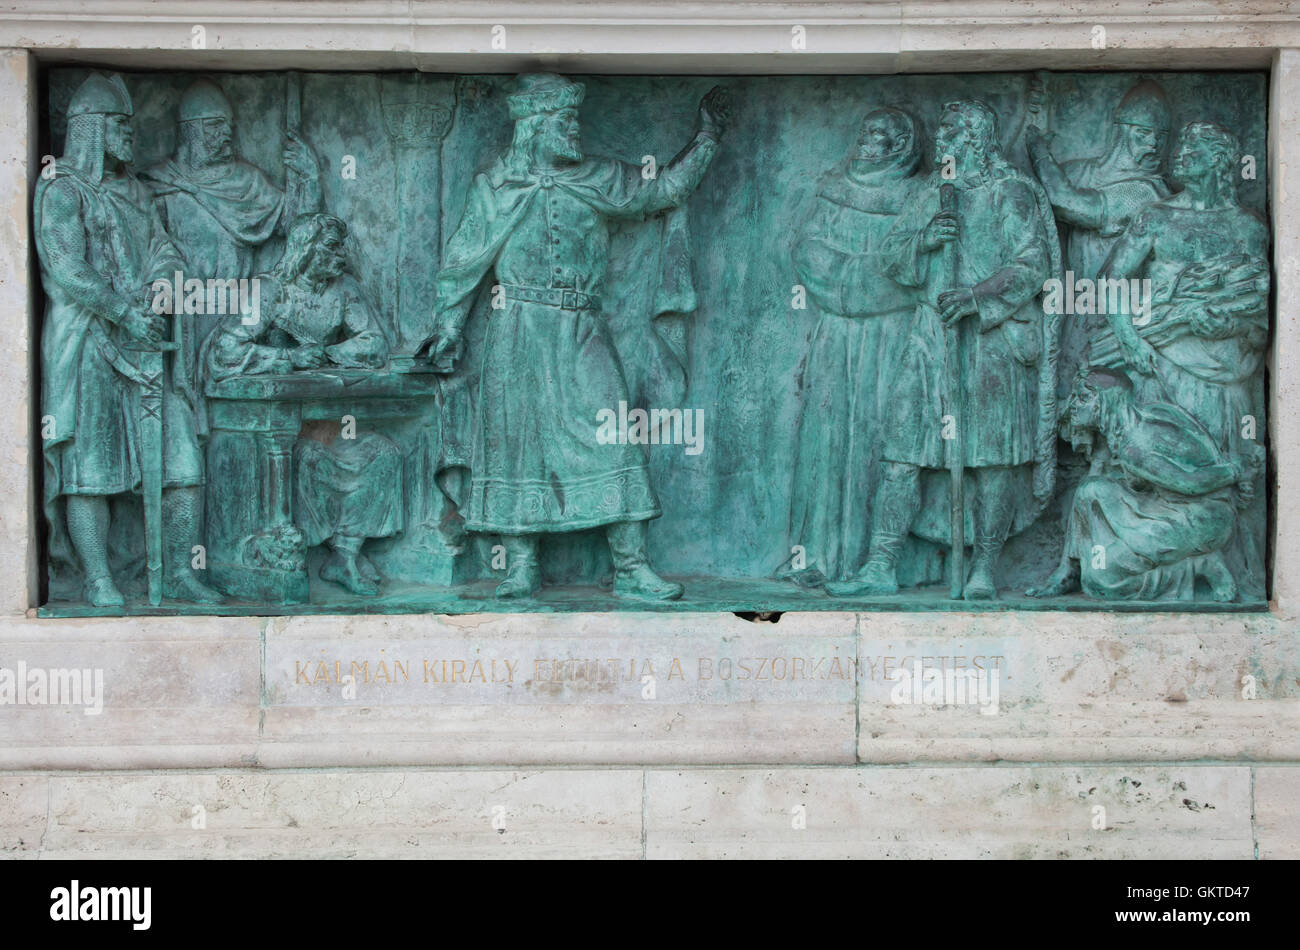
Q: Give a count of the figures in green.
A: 9